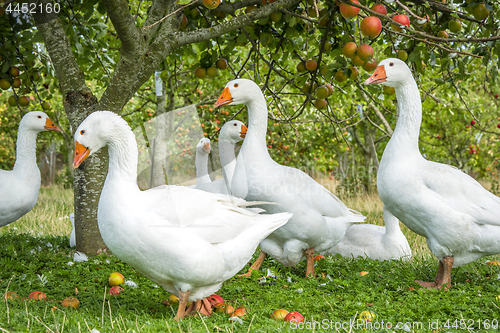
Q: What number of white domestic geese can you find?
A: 7